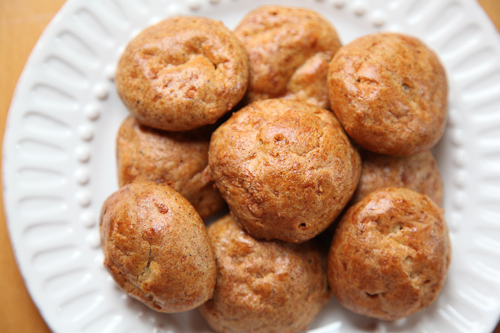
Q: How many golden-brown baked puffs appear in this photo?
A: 9